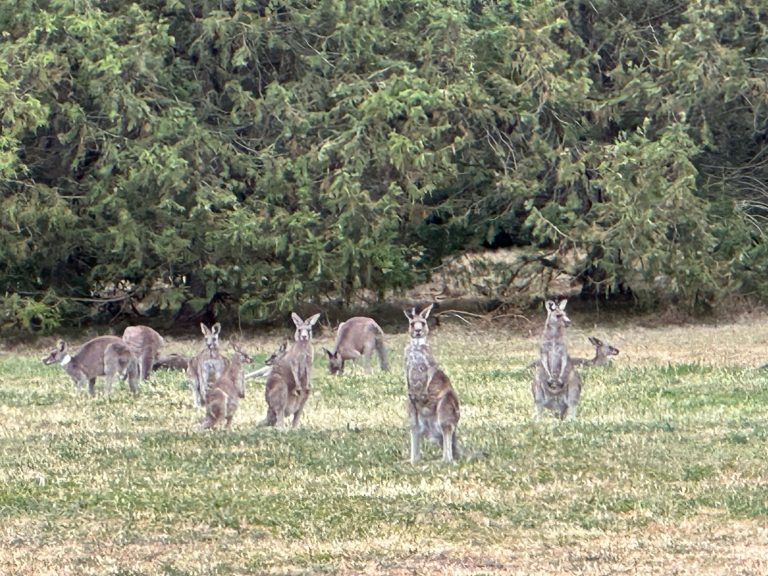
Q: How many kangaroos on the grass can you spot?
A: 11